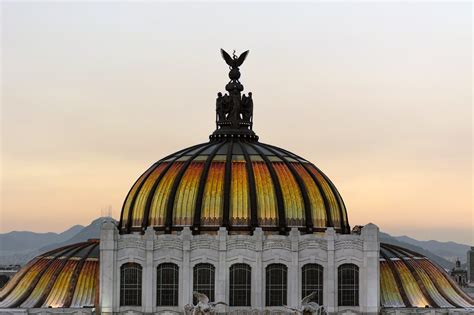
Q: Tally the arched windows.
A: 7